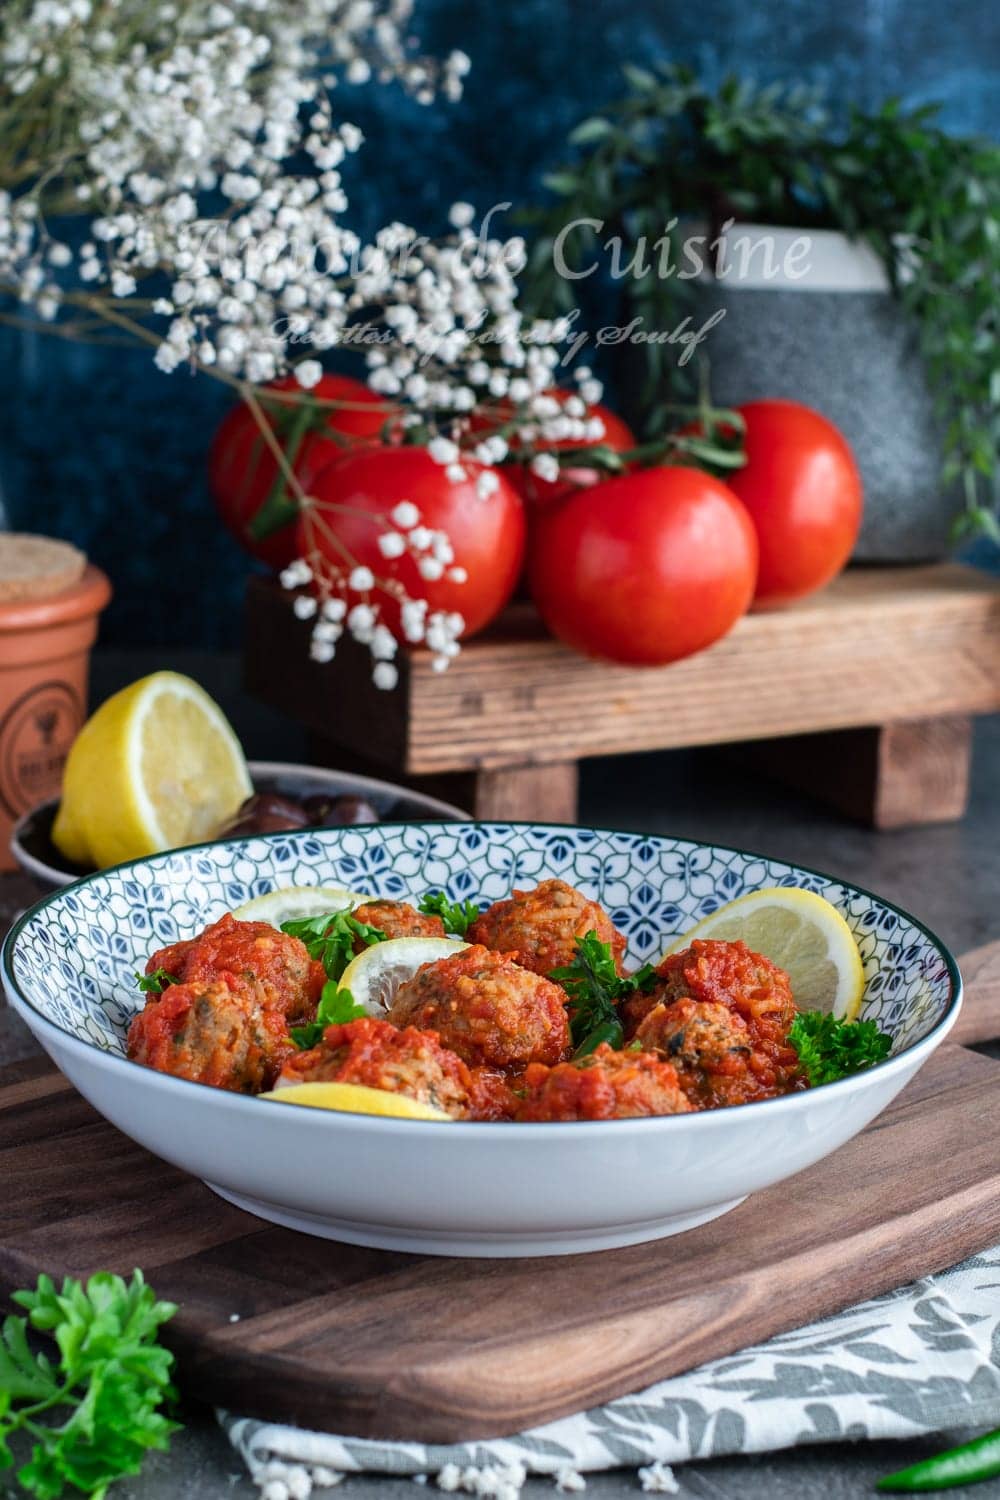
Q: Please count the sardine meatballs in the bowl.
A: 9